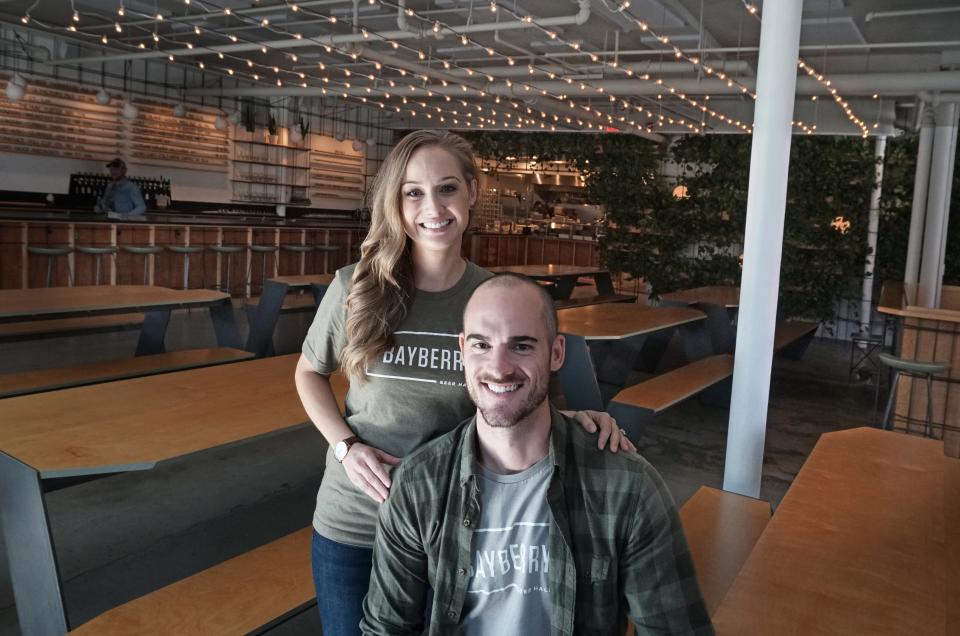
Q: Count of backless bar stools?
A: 9